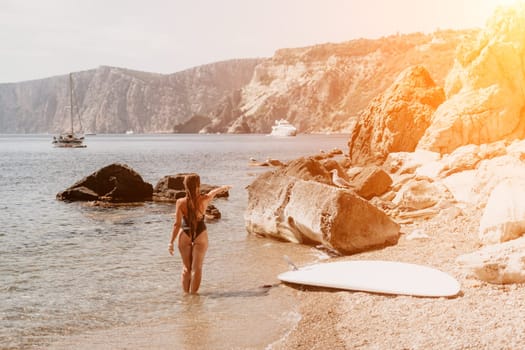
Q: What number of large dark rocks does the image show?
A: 2